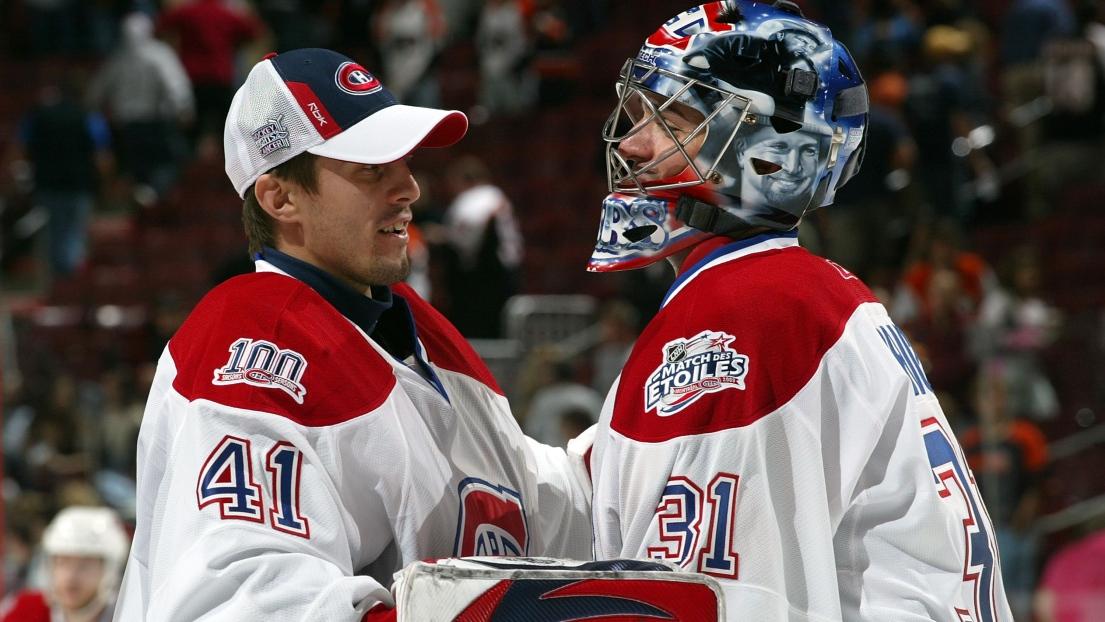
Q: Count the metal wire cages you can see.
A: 1